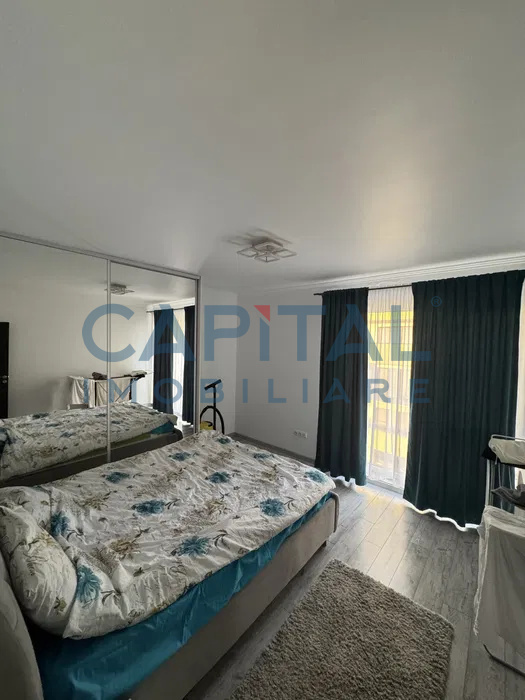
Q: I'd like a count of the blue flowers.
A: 11